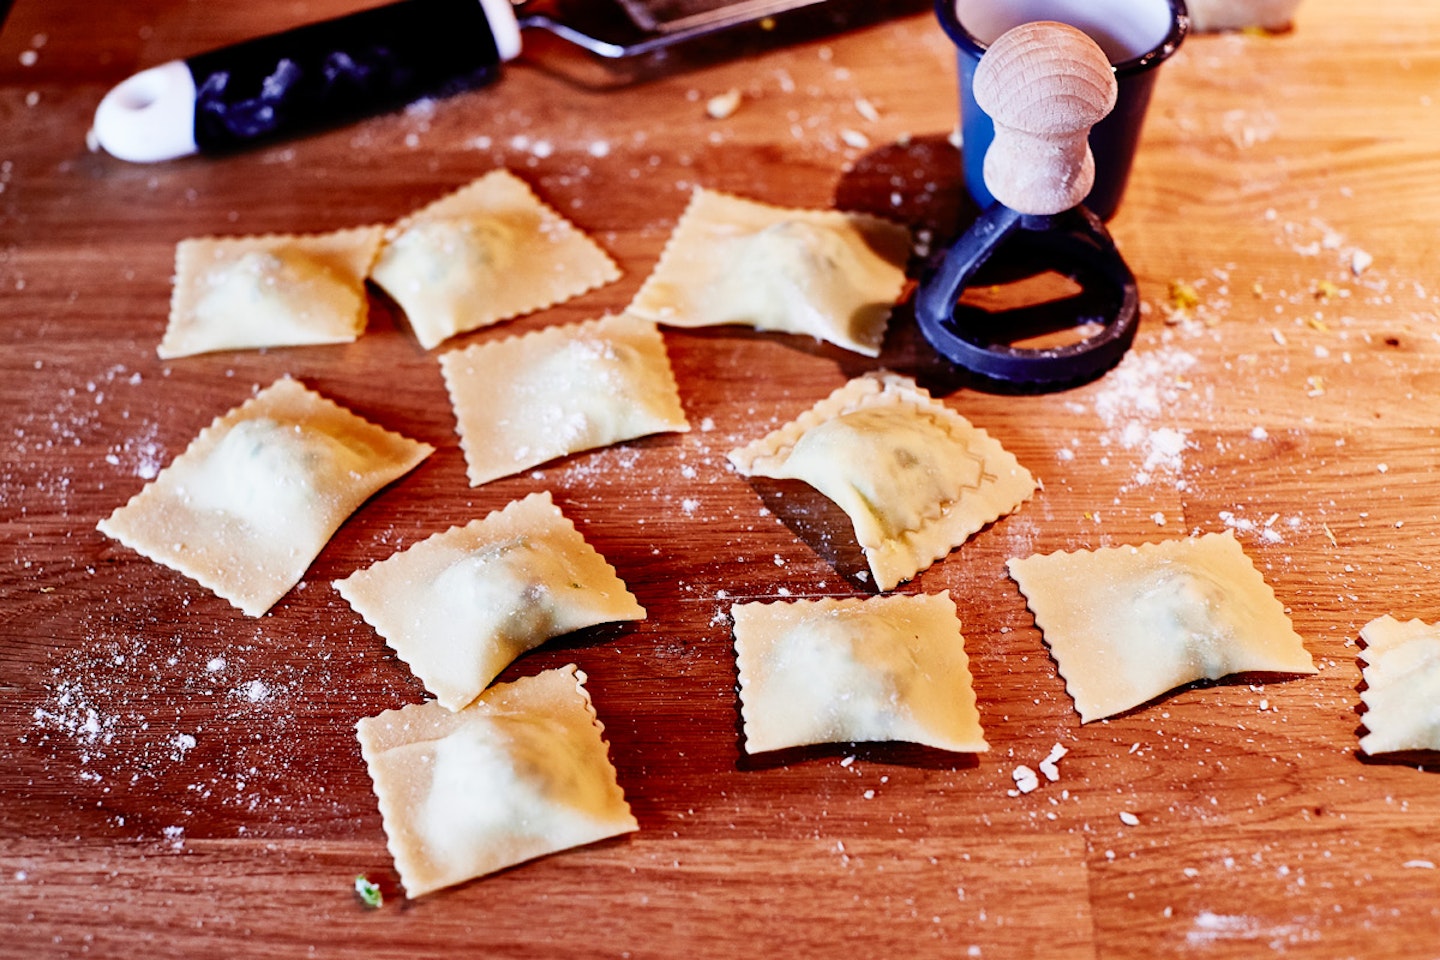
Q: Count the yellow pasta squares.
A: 11